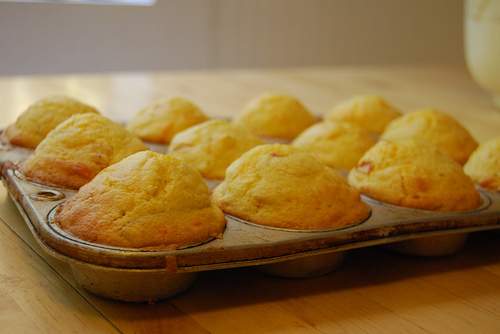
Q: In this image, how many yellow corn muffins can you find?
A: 12